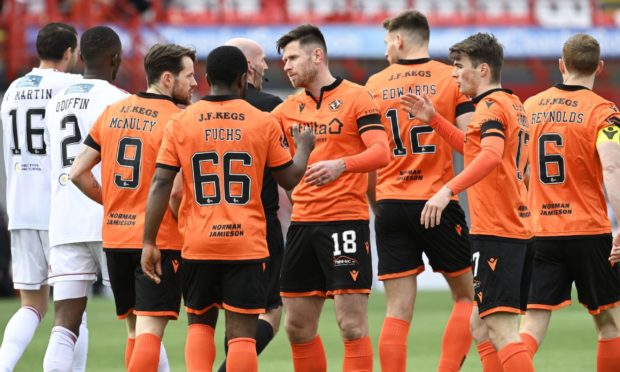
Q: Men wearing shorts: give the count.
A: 9